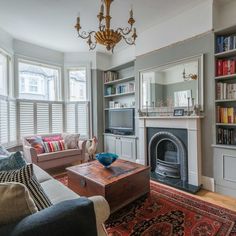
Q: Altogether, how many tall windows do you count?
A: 3